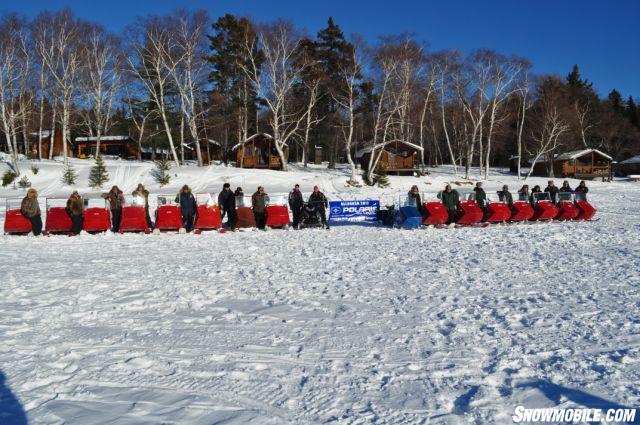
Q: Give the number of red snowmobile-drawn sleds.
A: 14